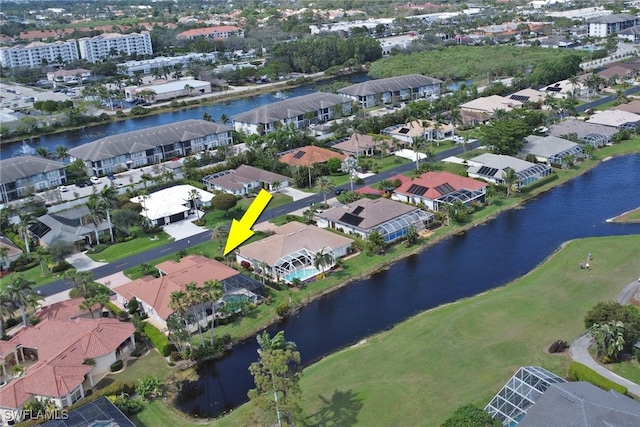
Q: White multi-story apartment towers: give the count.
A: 2